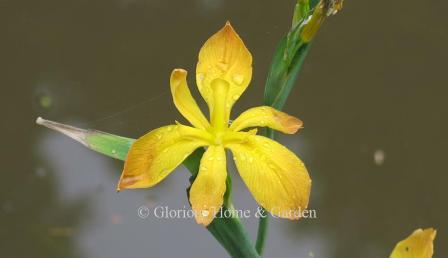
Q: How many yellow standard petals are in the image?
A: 3